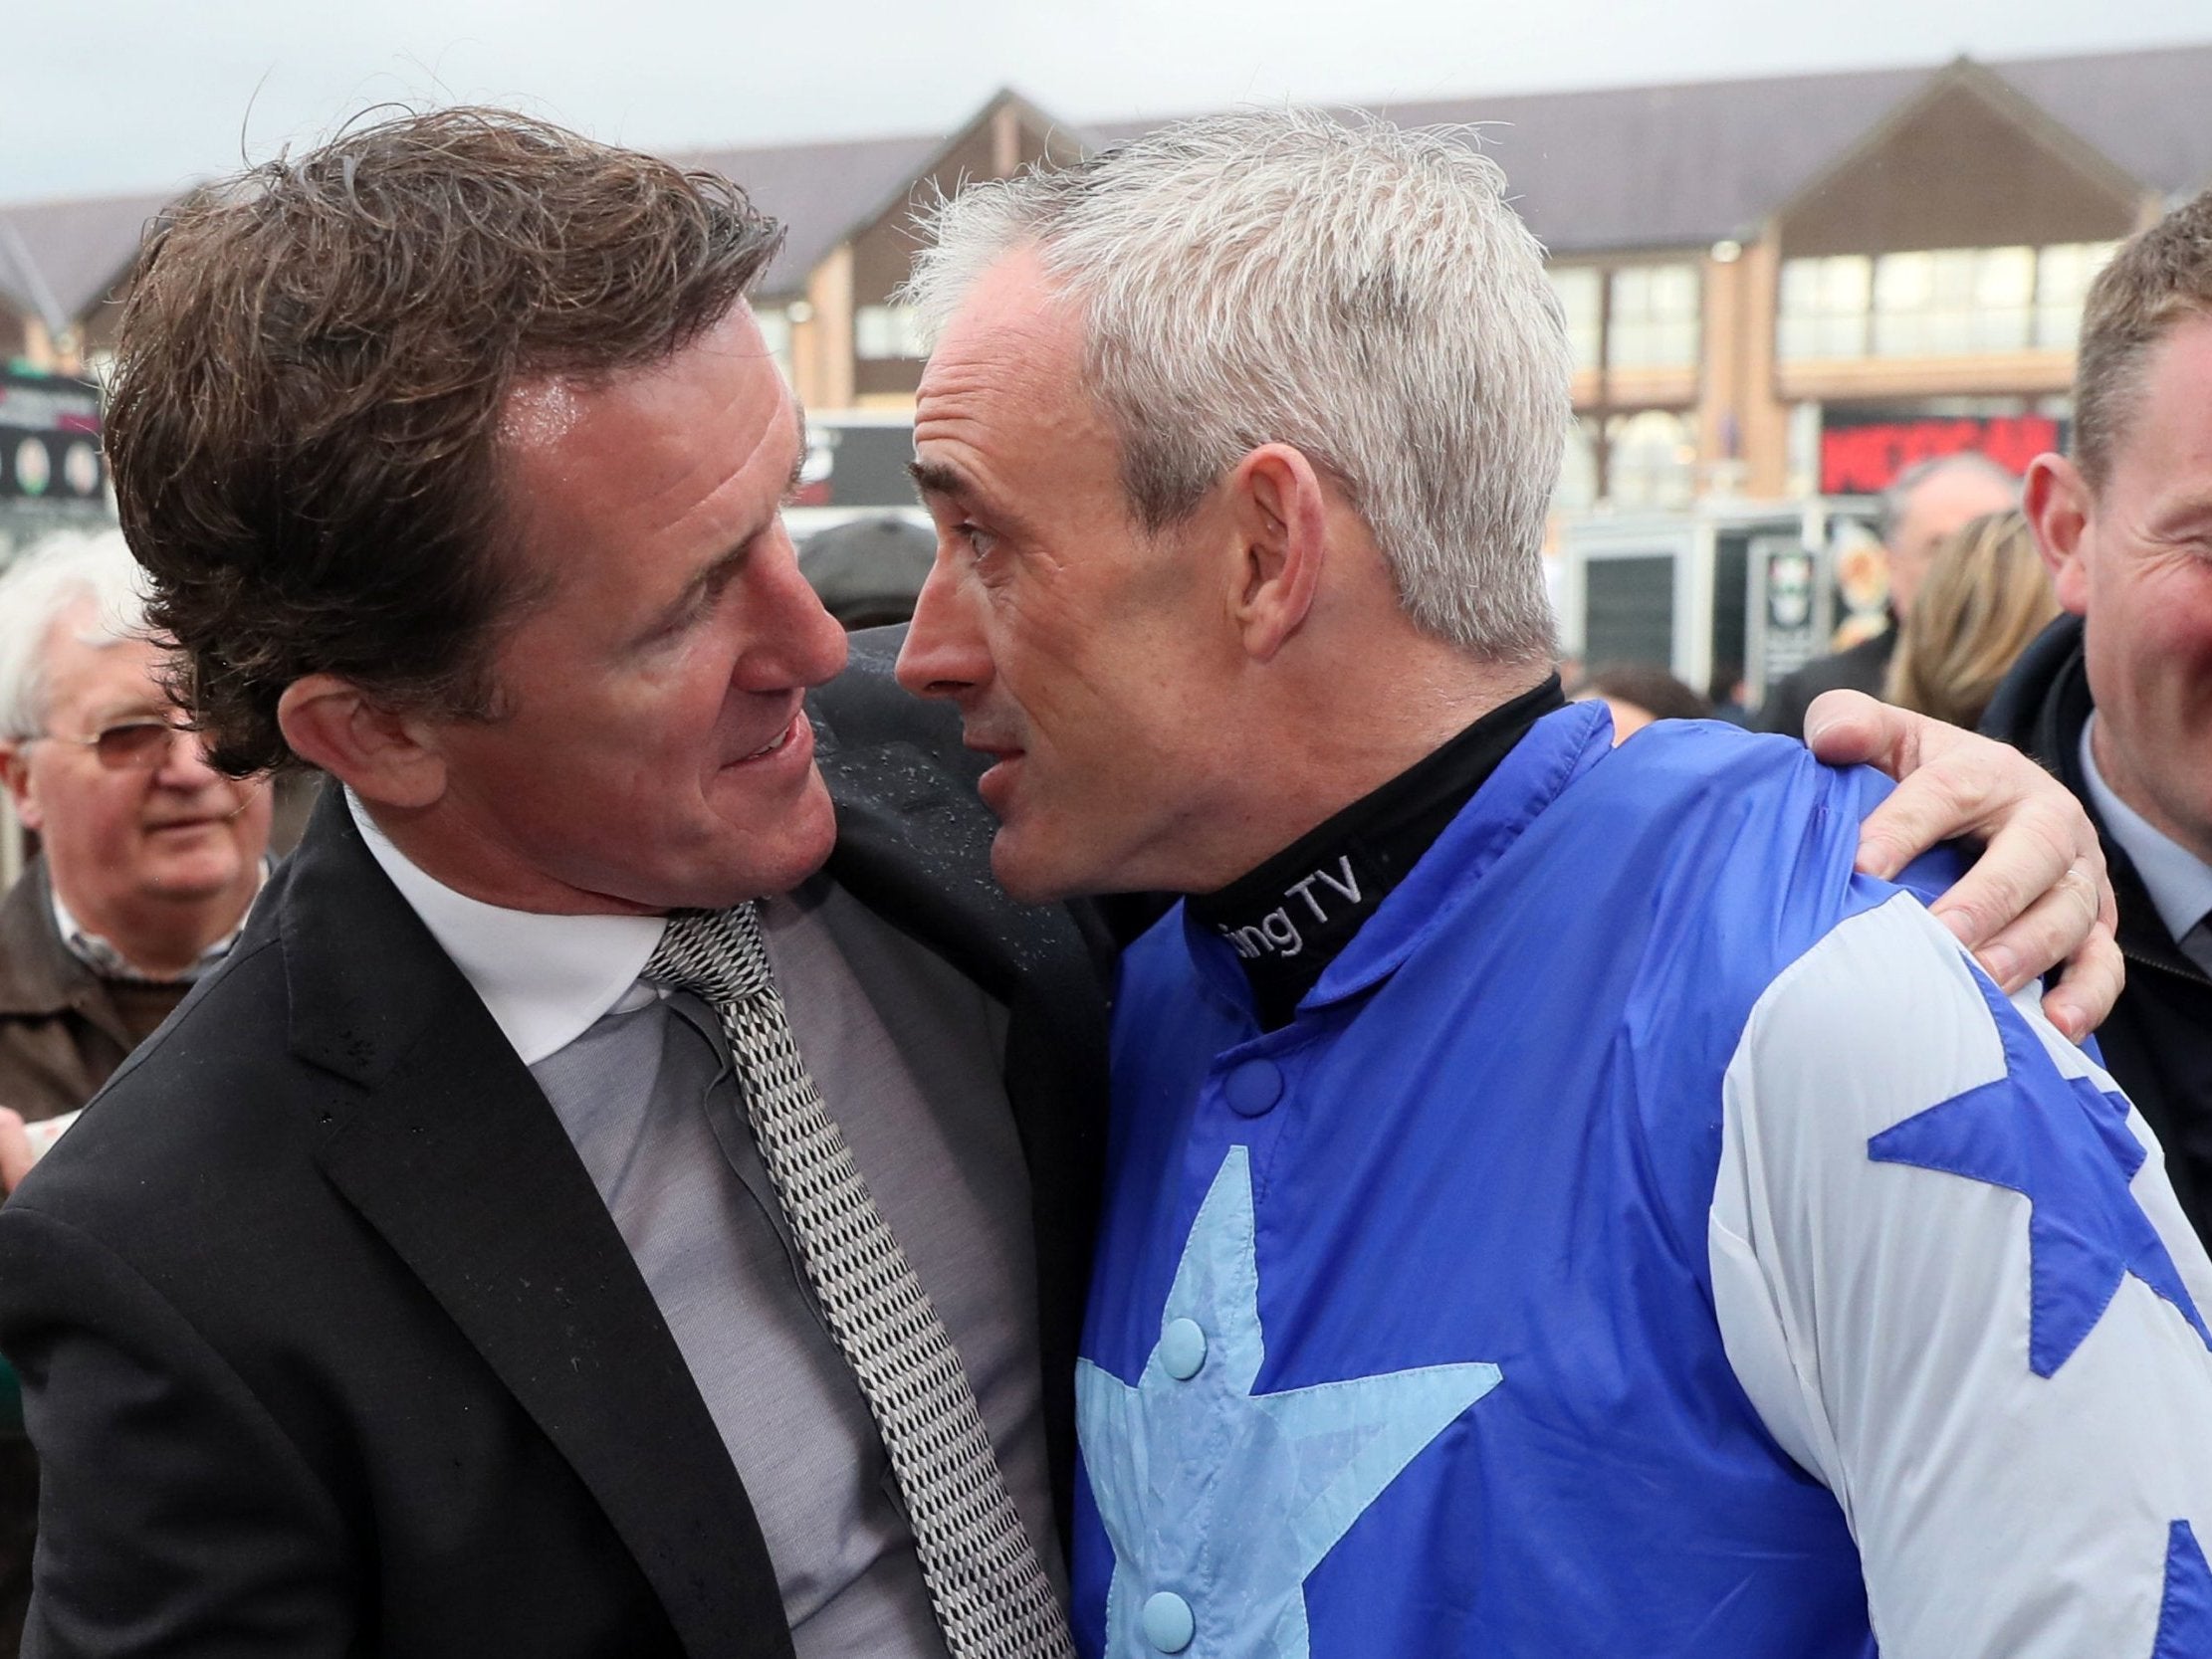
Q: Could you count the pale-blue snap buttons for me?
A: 2